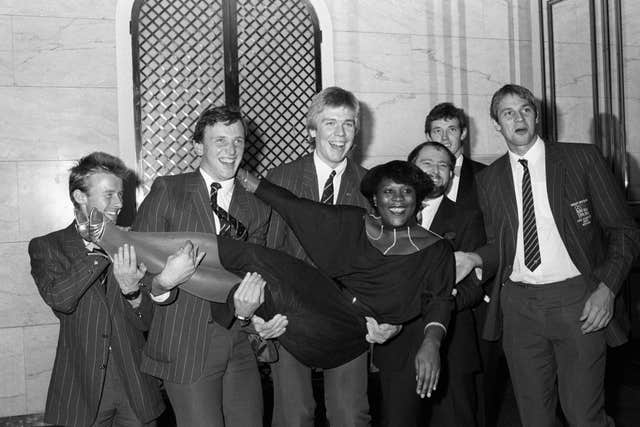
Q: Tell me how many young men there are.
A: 6